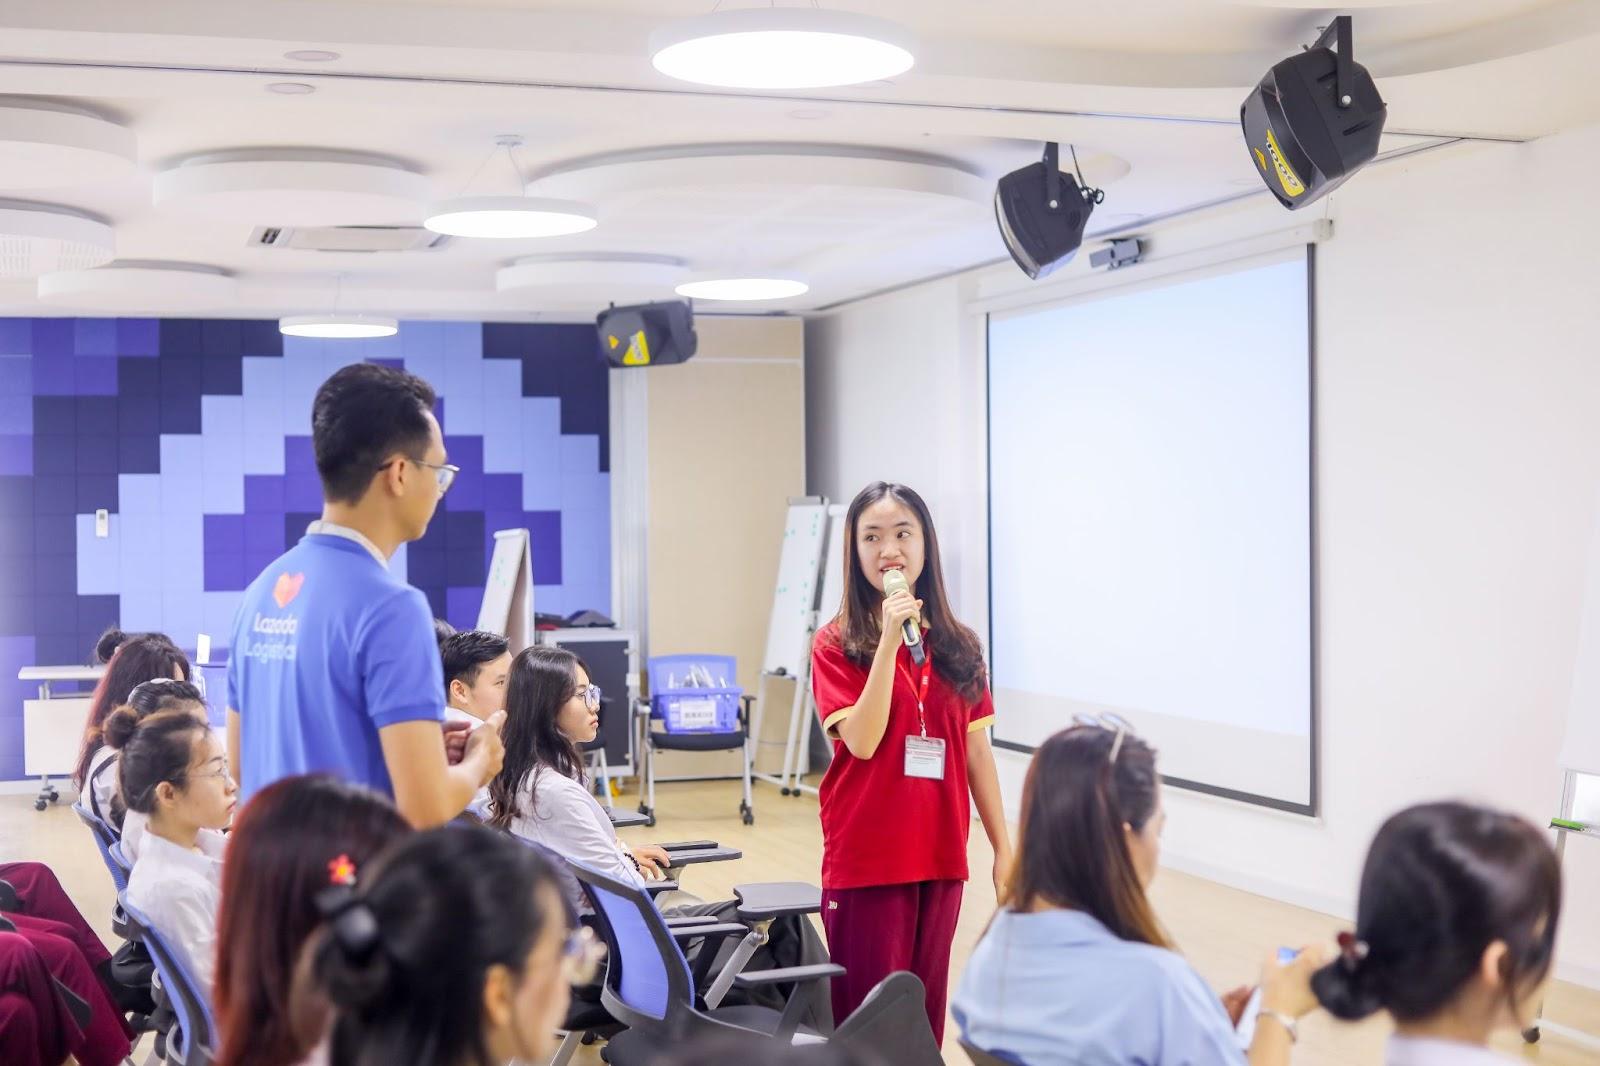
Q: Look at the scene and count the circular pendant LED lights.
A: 4